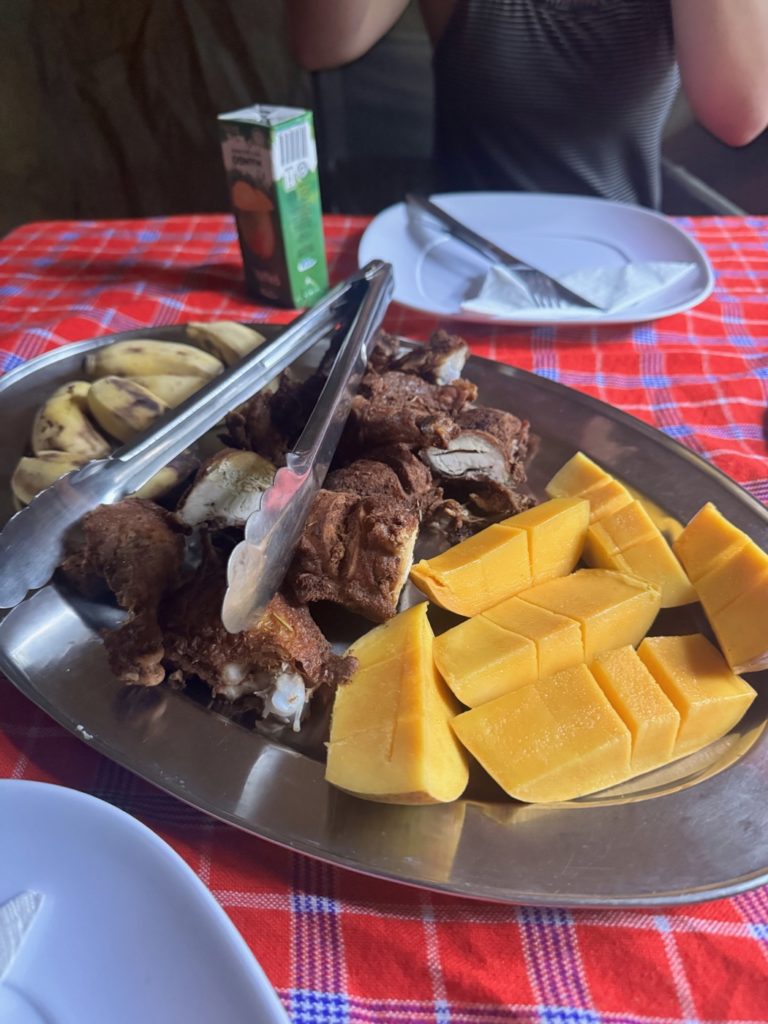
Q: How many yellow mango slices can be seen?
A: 6